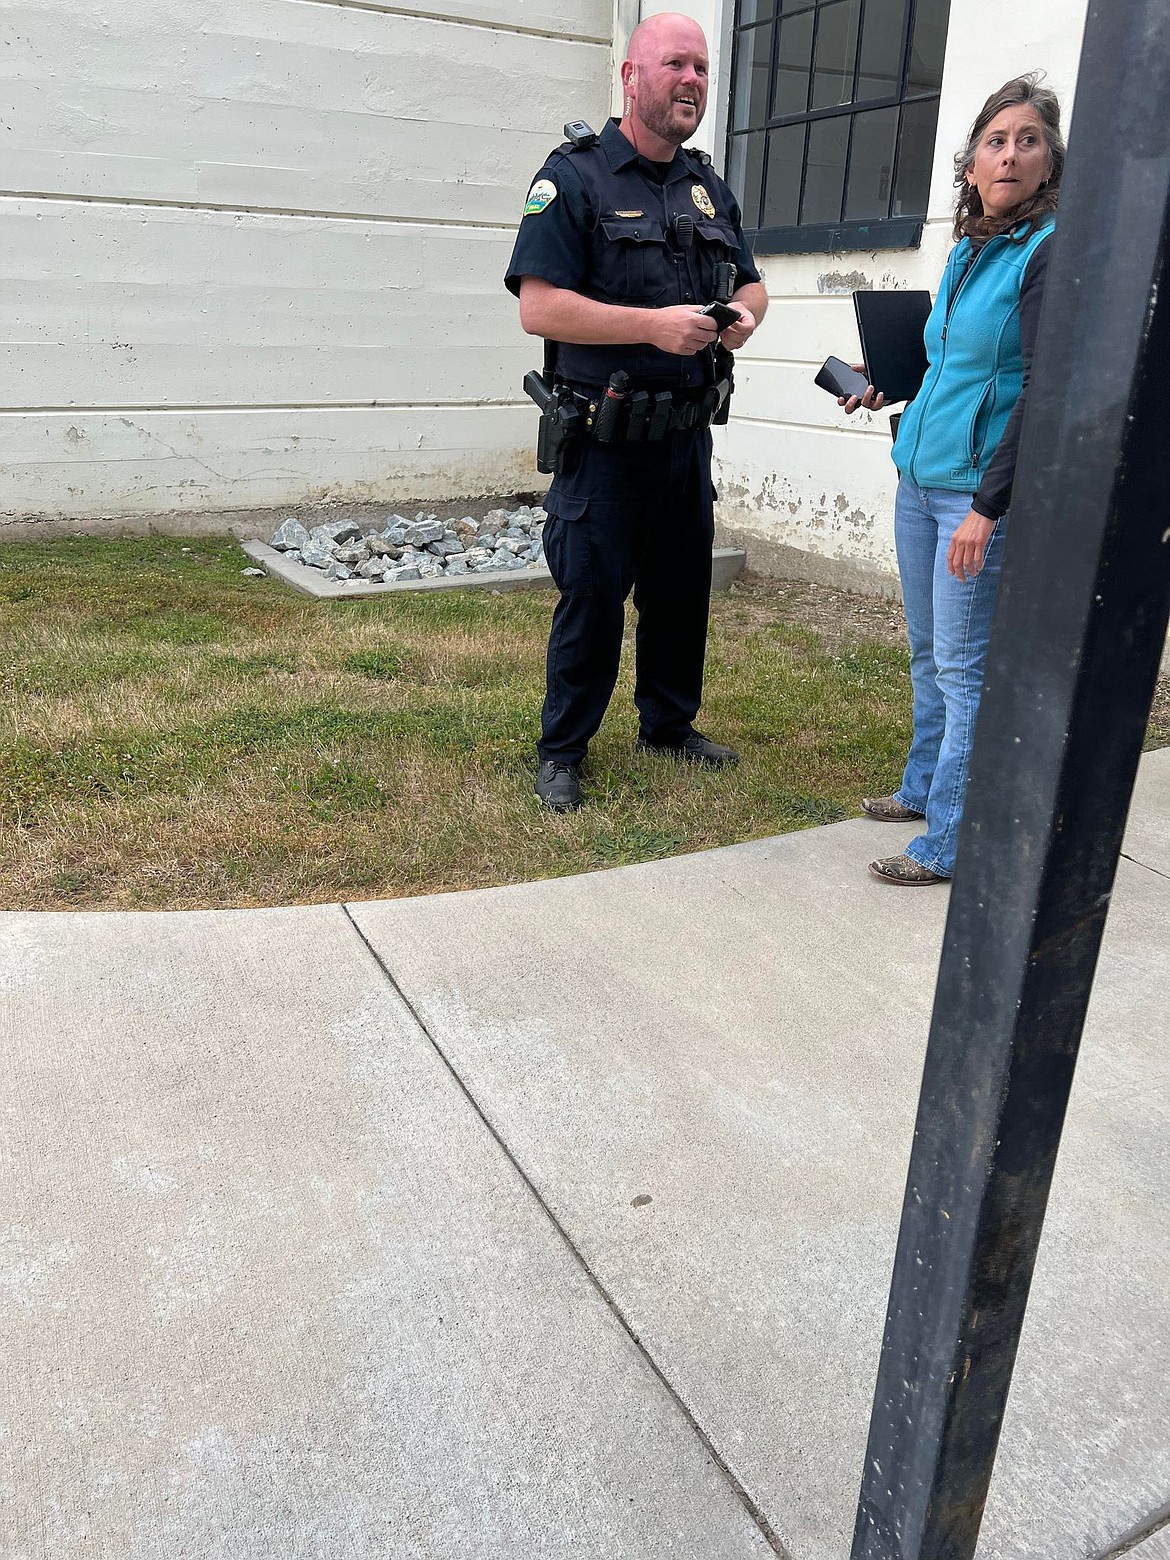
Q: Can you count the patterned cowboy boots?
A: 2